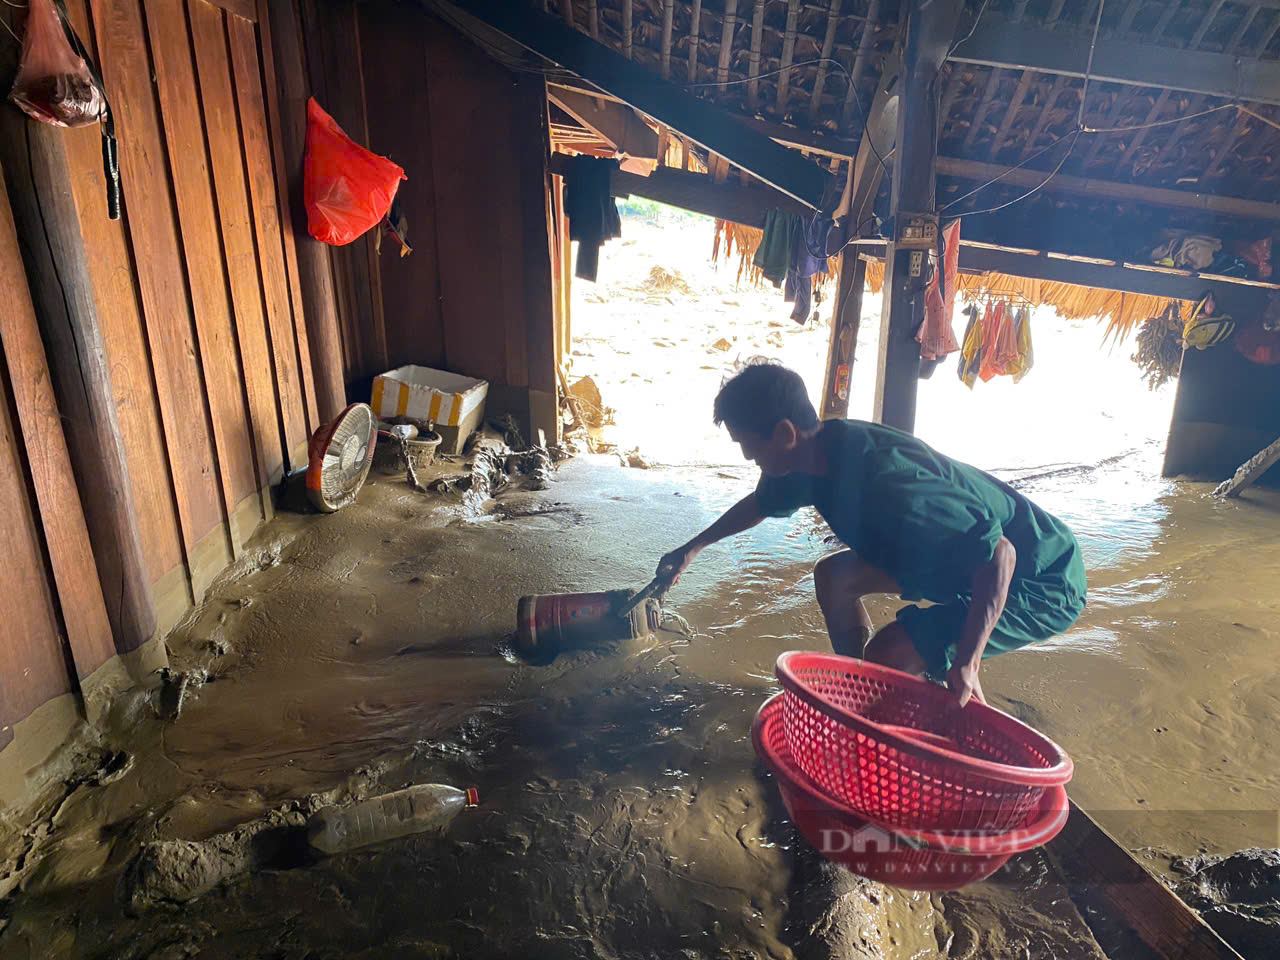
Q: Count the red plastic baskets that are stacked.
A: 2